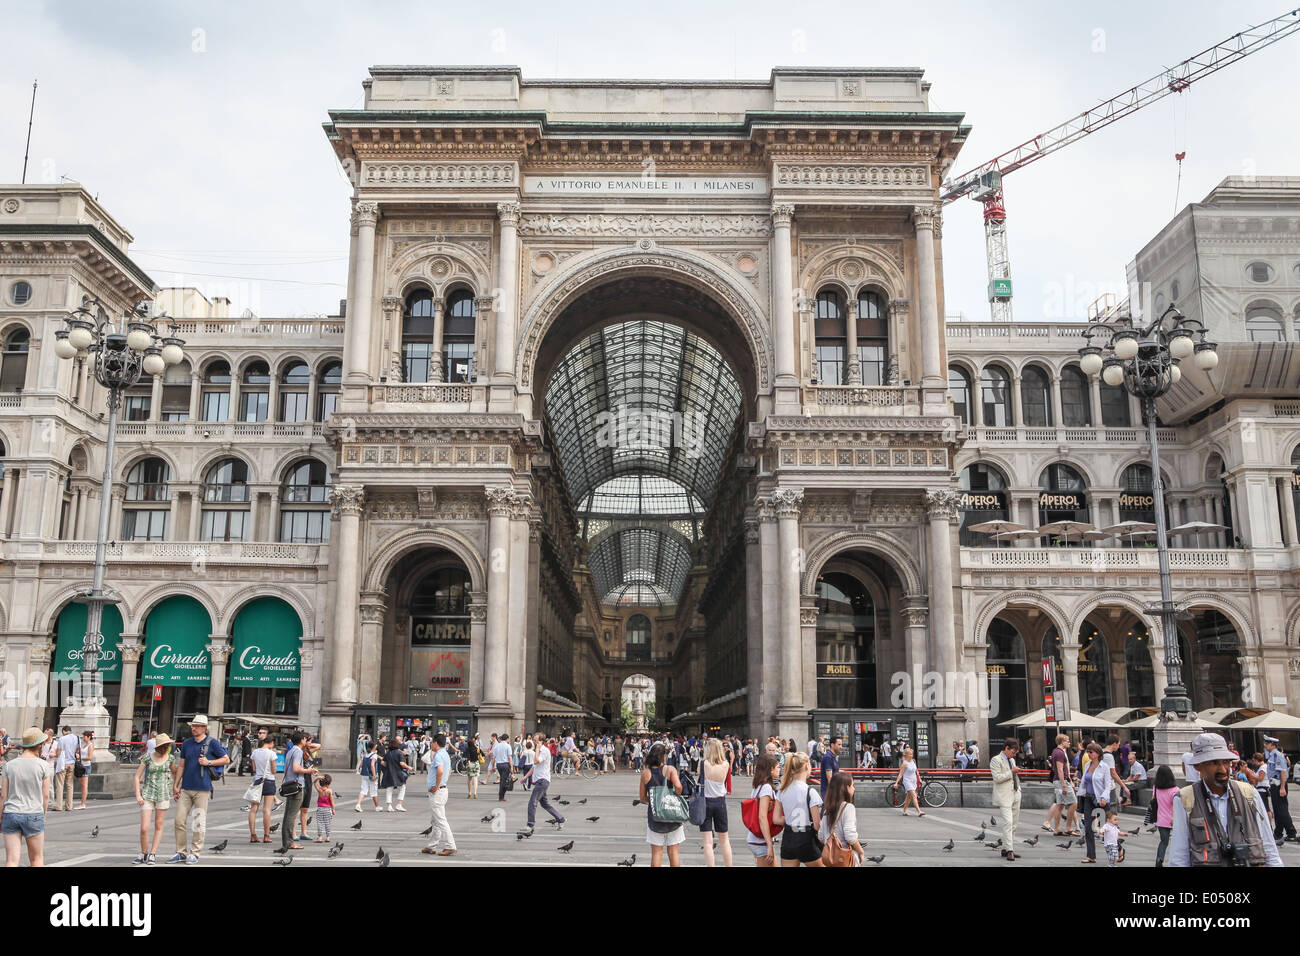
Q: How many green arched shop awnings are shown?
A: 3